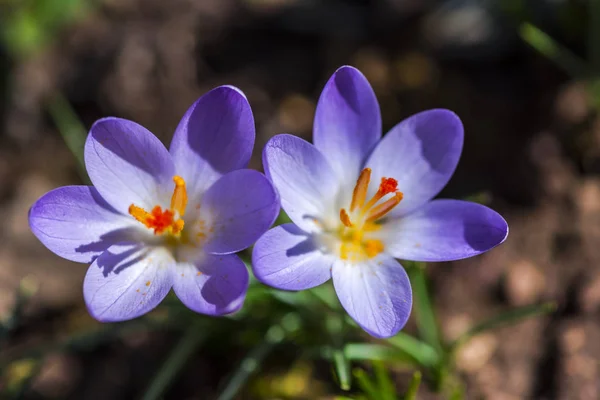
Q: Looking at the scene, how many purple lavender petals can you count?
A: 12